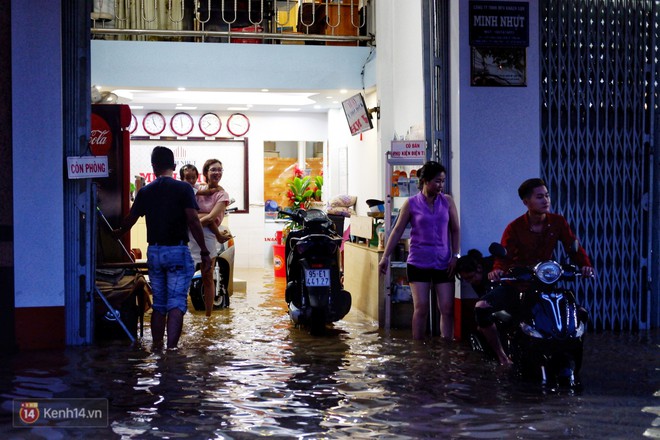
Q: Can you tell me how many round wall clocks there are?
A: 5